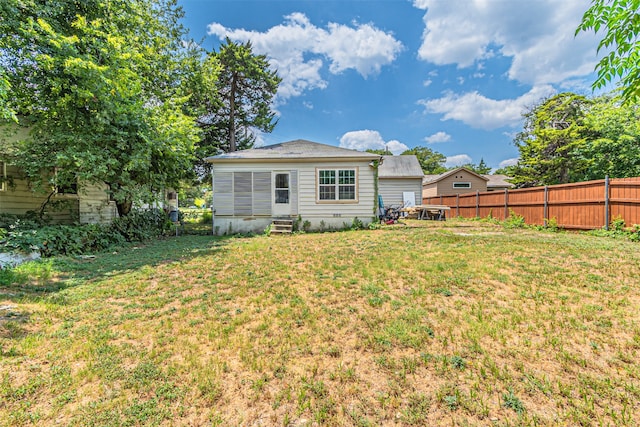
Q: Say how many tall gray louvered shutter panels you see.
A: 3